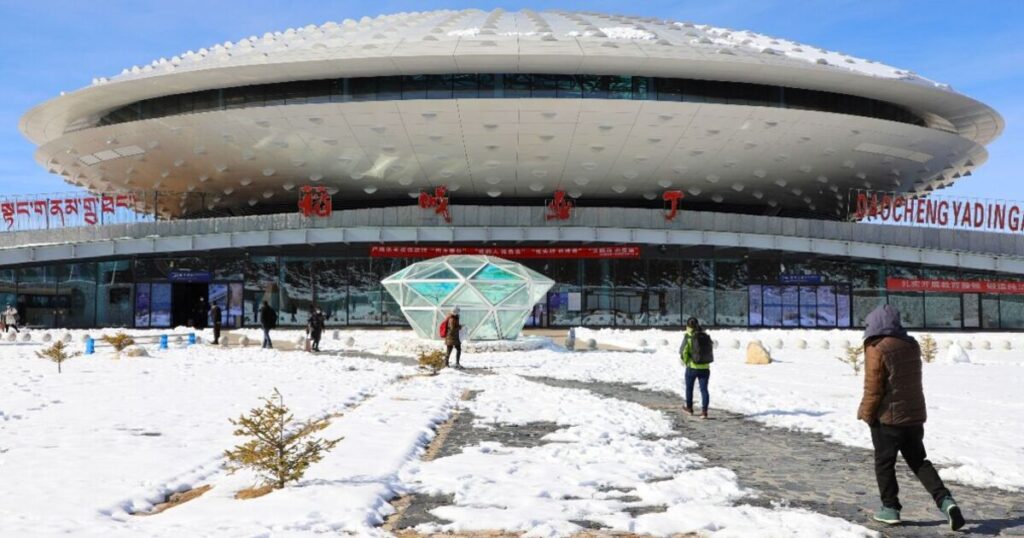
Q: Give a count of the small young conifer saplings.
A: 6